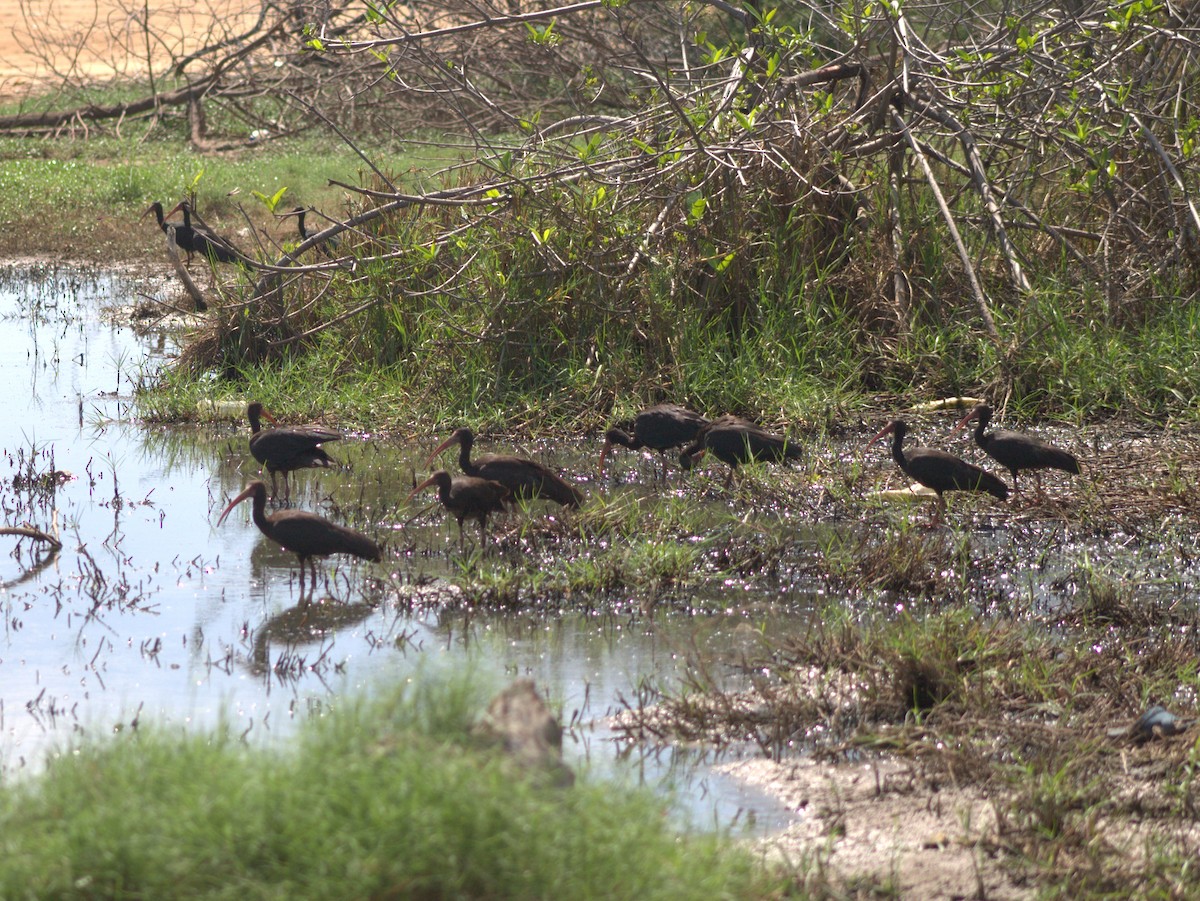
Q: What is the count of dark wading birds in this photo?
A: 11